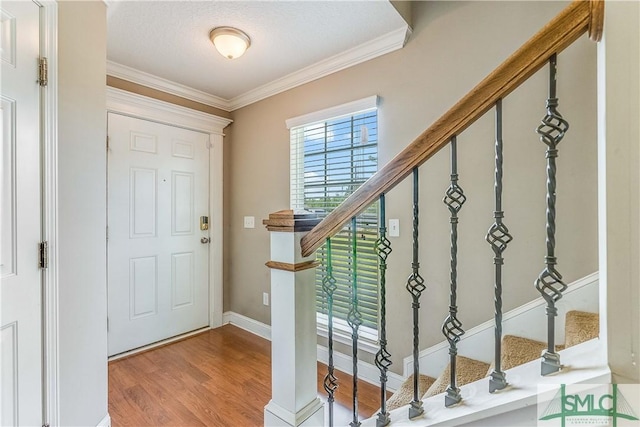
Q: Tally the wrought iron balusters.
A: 7